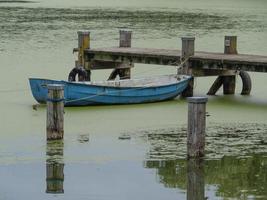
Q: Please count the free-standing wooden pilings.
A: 2